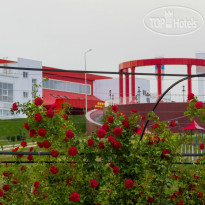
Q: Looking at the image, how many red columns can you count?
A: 5